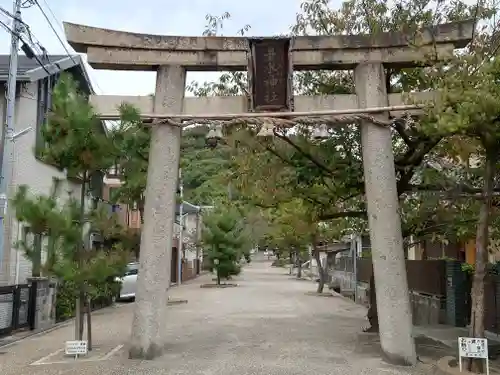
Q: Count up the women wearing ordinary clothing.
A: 0